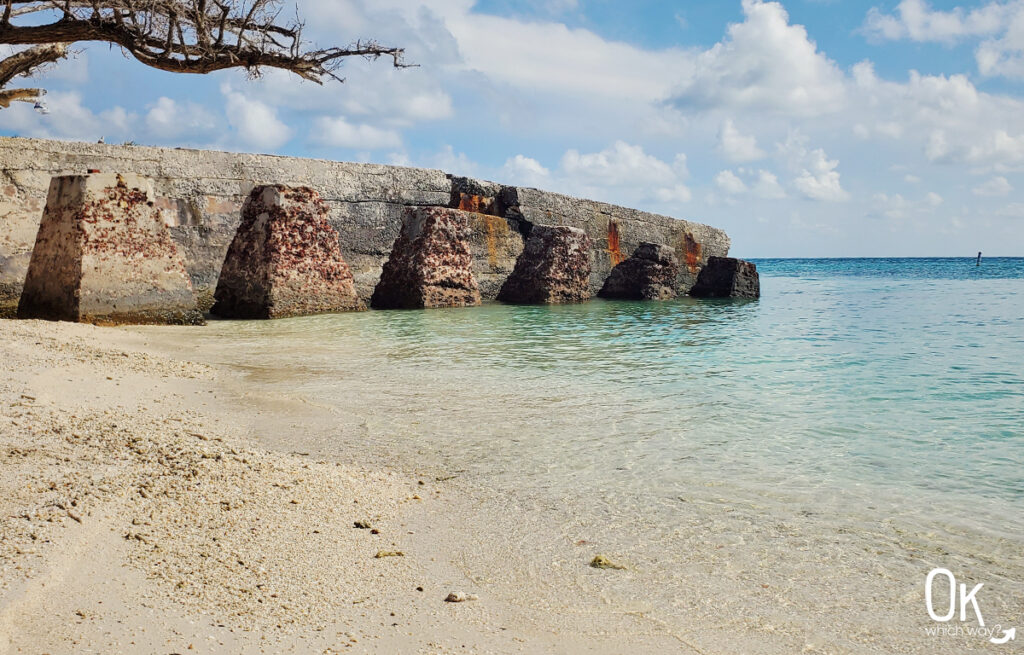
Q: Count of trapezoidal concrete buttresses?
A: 6